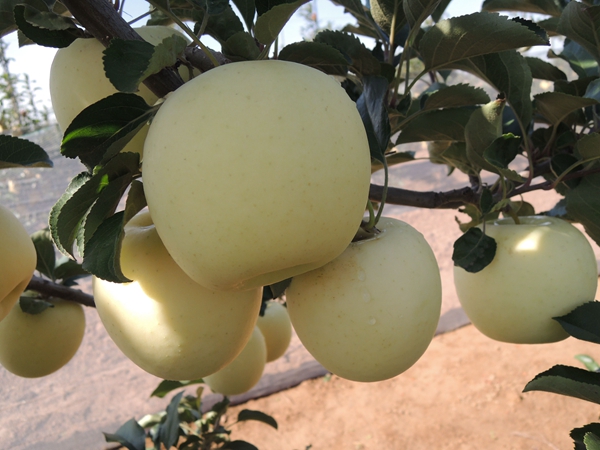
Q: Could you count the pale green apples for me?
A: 9